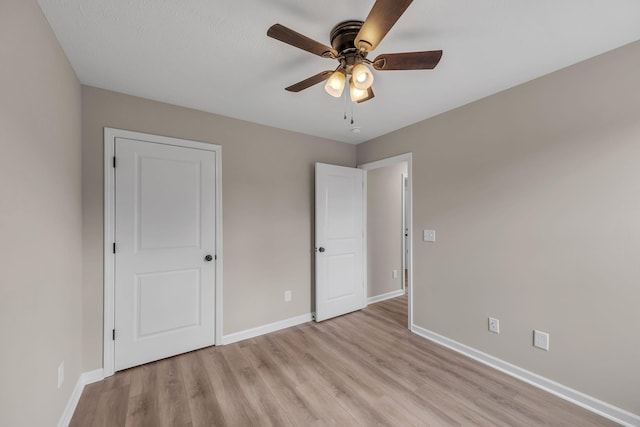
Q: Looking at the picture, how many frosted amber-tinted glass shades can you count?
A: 3